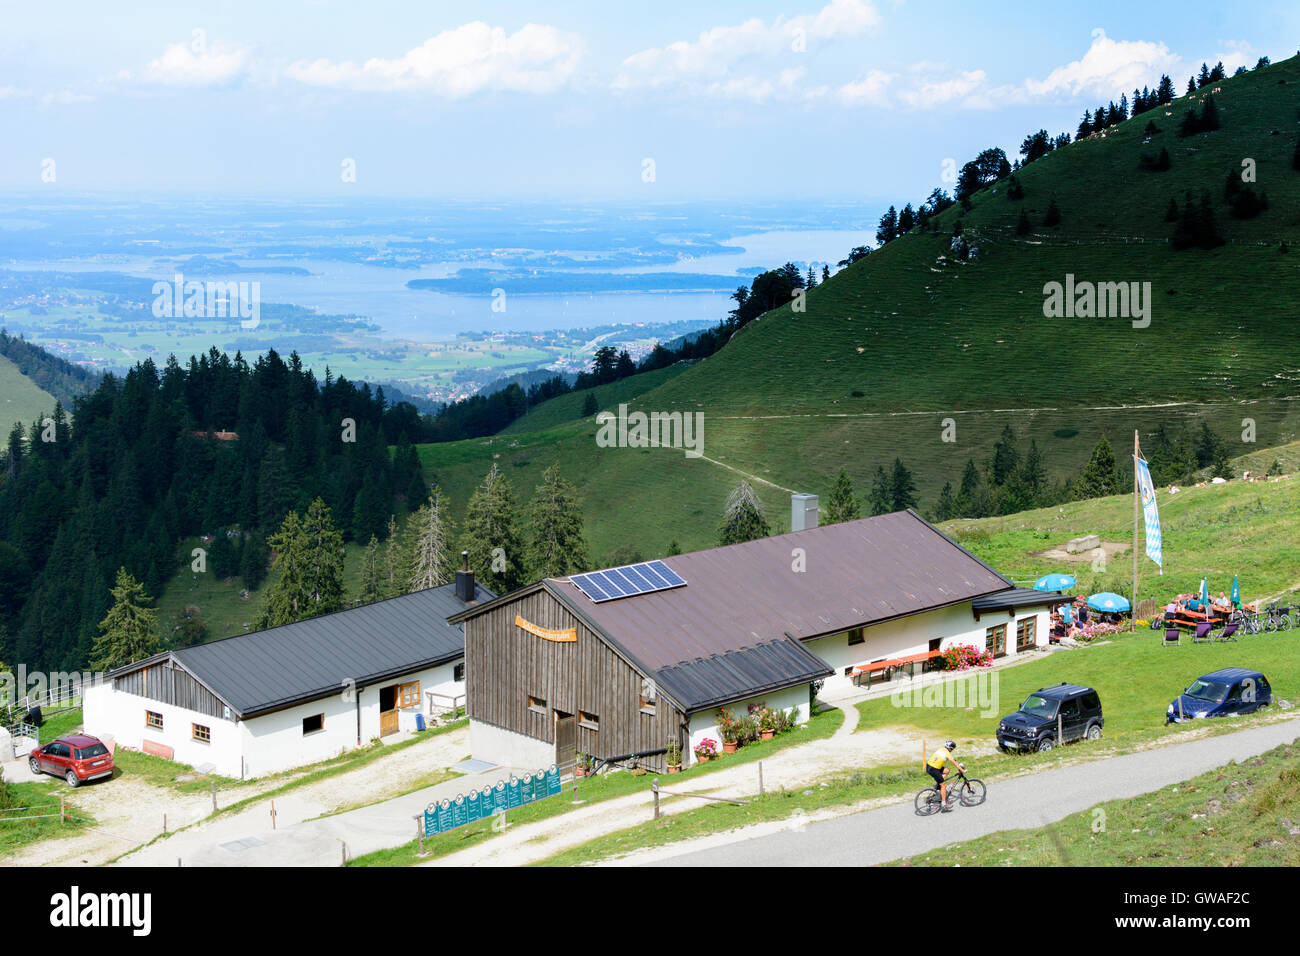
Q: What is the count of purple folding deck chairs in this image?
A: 3